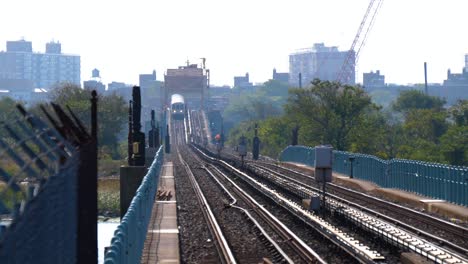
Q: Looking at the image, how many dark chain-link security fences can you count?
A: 1